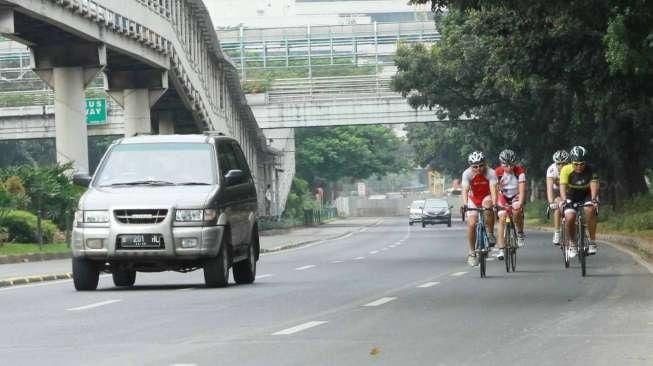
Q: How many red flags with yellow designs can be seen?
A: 0